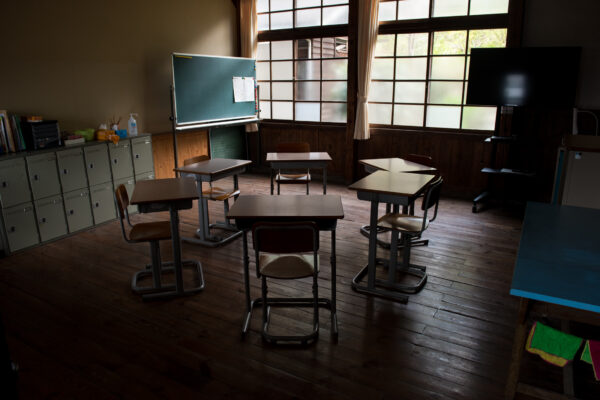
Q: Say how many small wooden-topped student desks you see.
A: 6